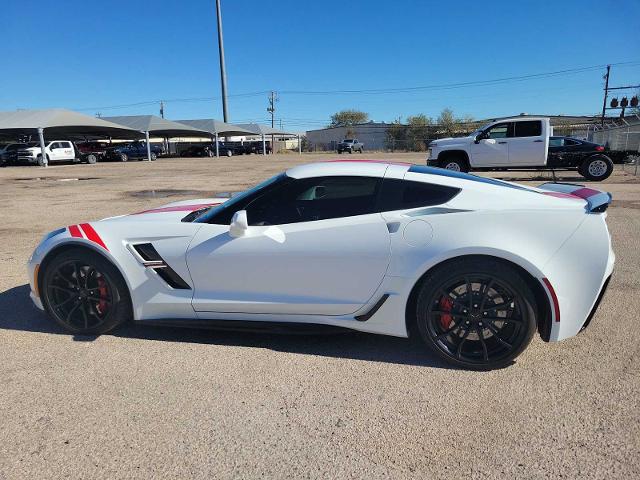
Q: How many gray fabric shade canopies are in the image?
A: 4